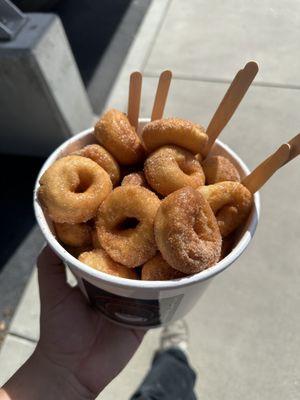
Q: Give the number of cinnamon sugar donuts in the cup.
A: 13